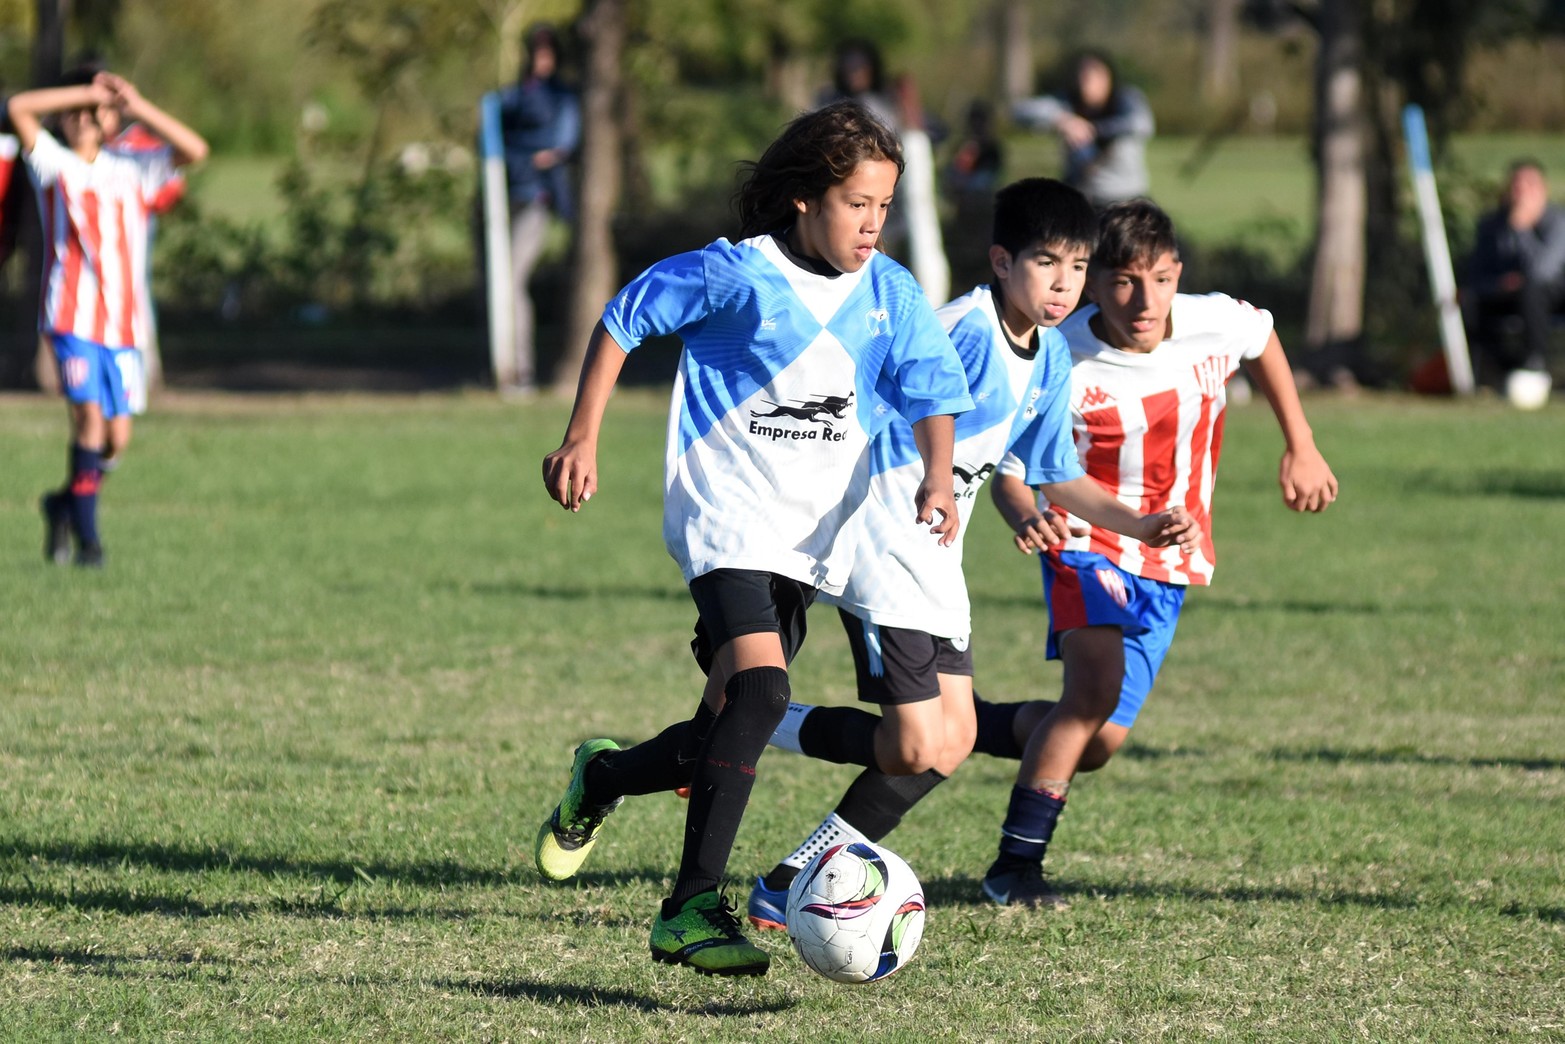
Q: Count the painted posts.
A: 3